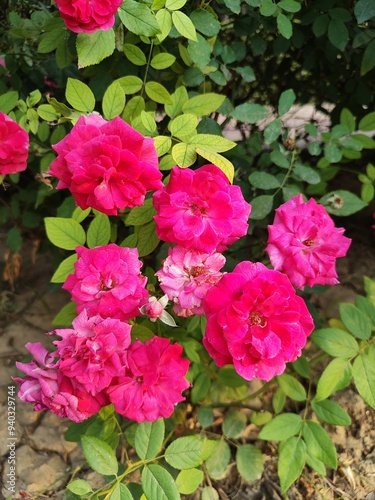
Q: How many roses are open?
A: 11